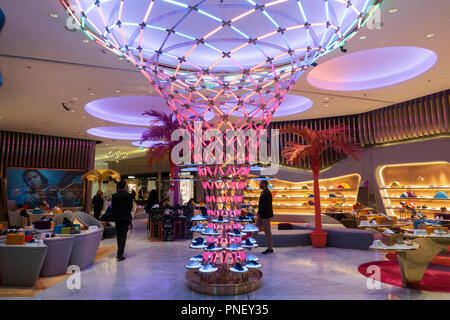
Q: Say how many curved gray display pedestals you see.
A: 3